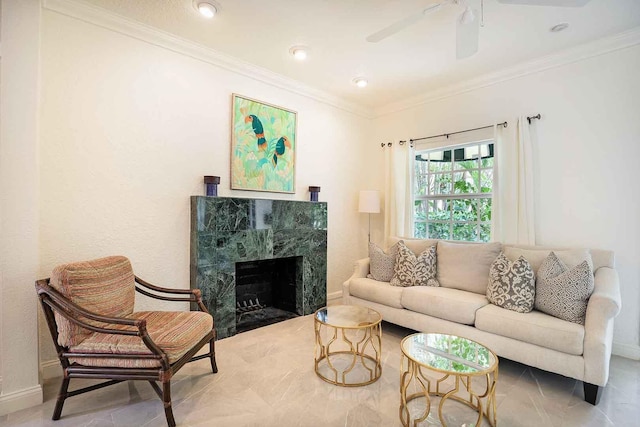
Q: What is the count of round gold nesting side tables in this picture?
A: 2